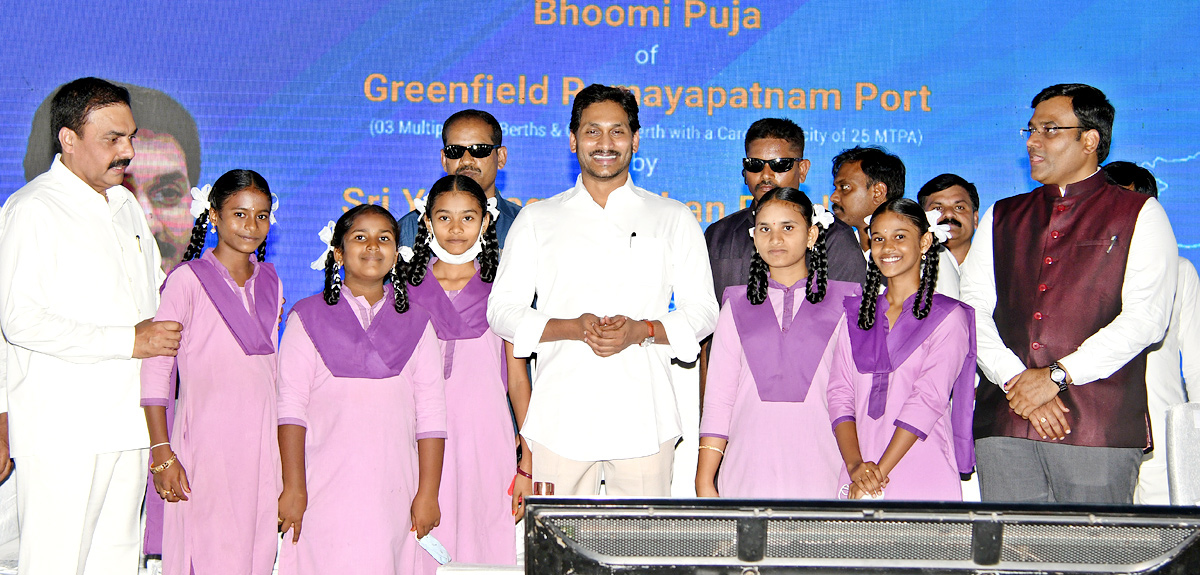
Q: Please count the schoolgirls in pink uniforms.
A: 5